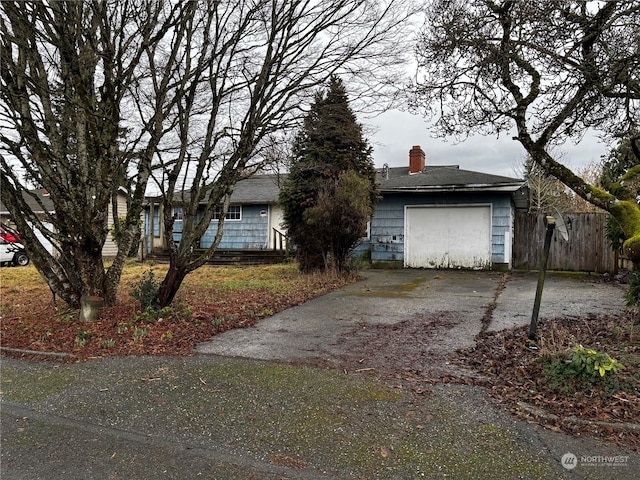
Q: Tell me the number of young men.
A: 0